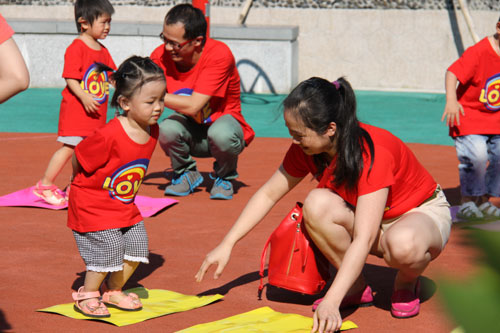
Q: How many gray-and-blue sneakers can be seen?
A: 2